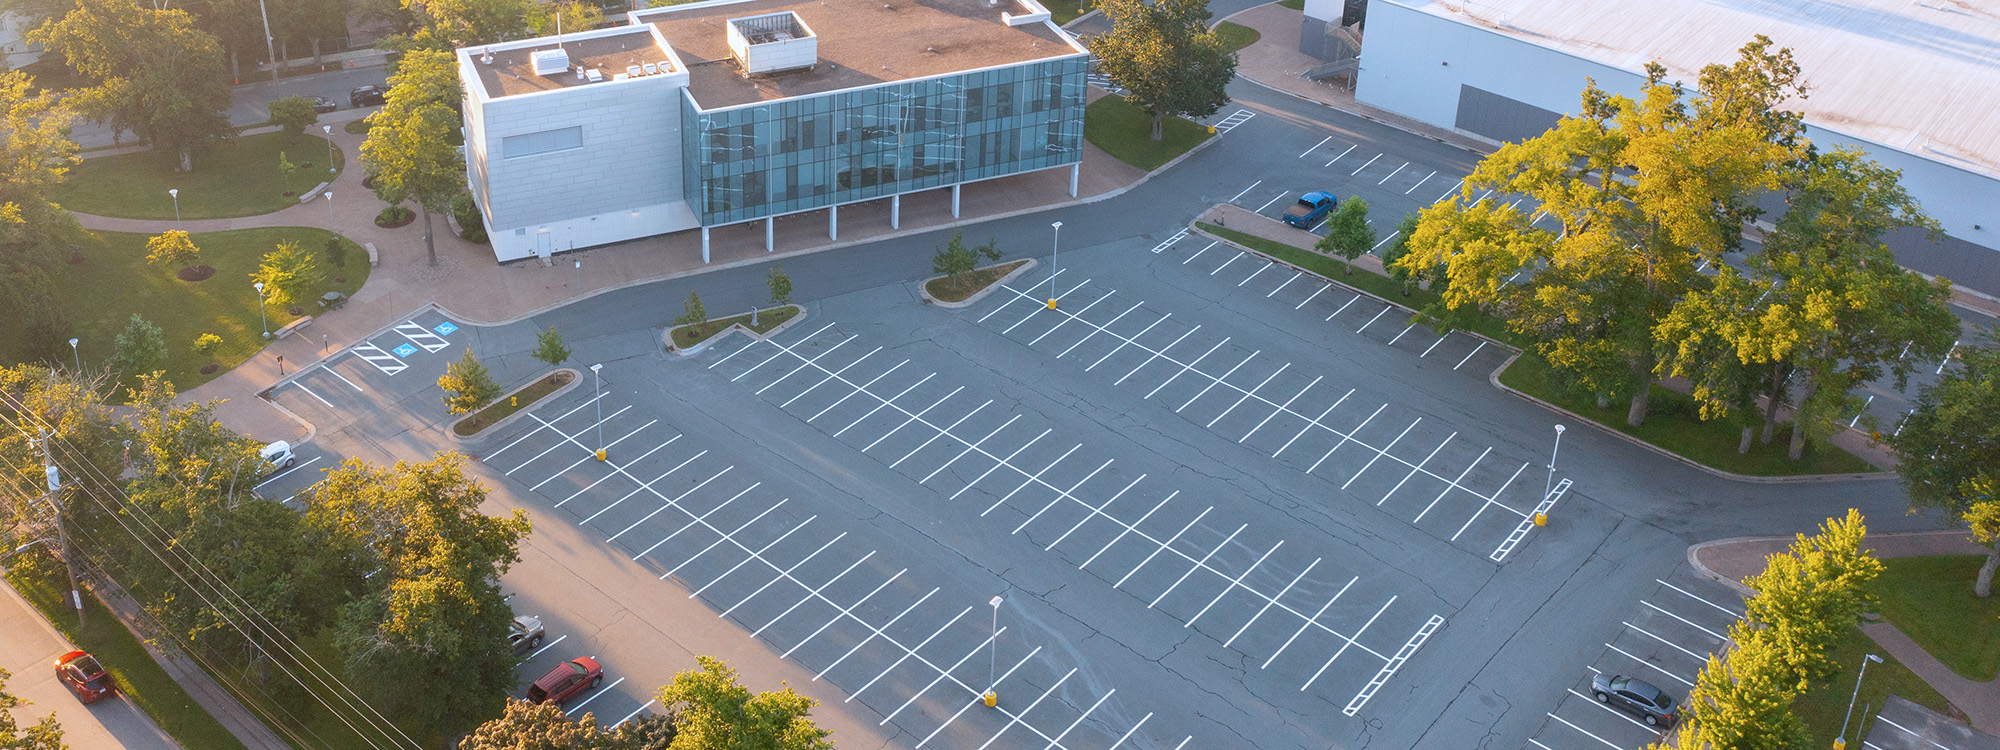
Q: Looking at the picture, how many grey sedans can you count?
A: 1